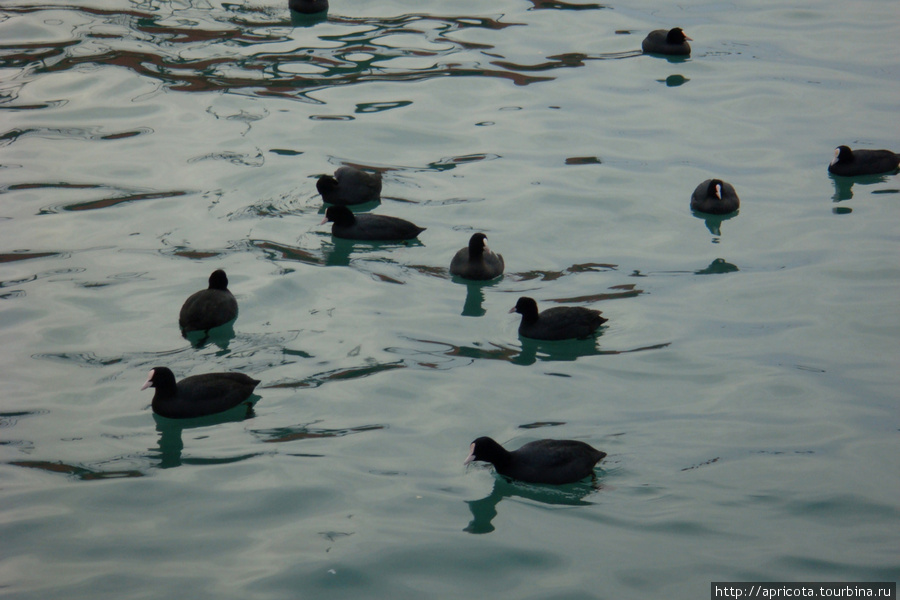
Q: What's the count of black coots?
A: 11